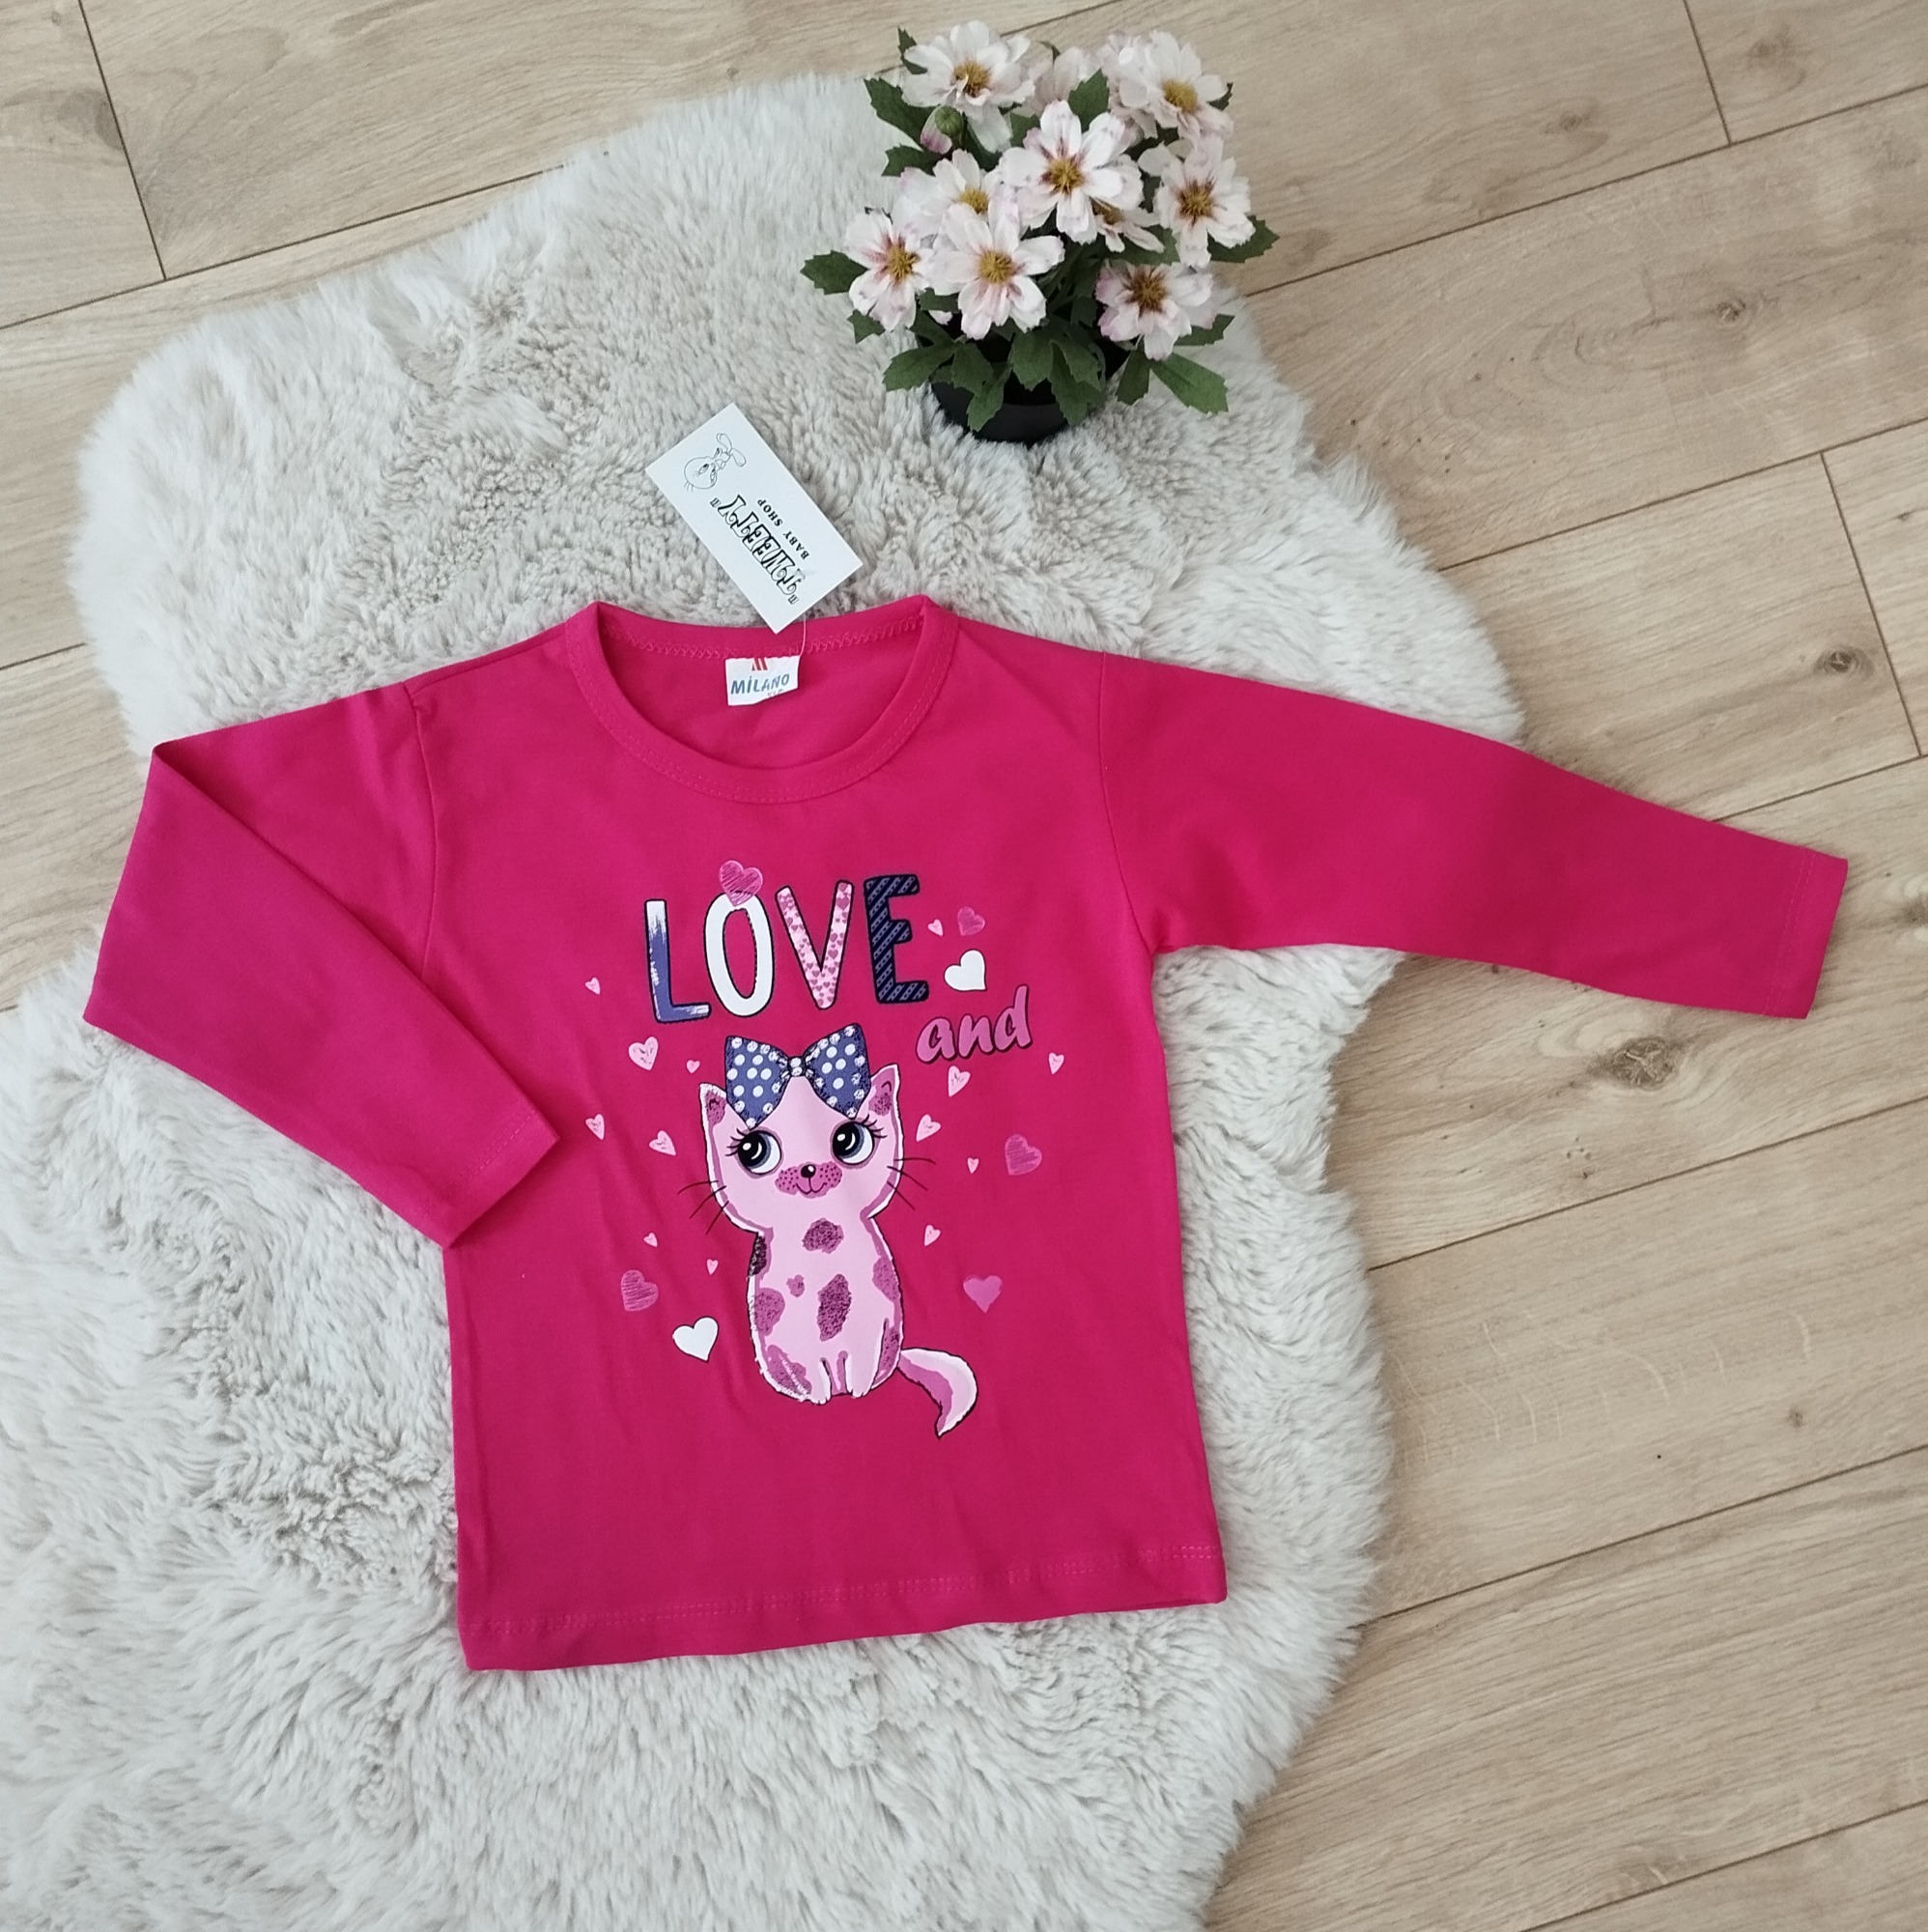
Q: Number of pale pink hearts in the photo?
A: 13